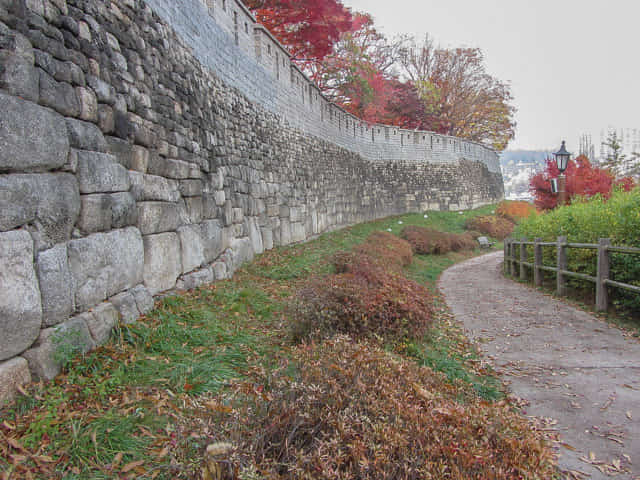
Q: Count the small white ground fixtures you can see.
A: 5